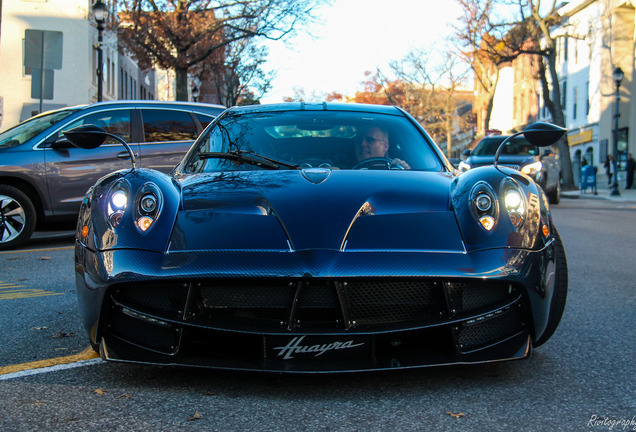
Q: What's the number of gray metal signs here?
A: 2